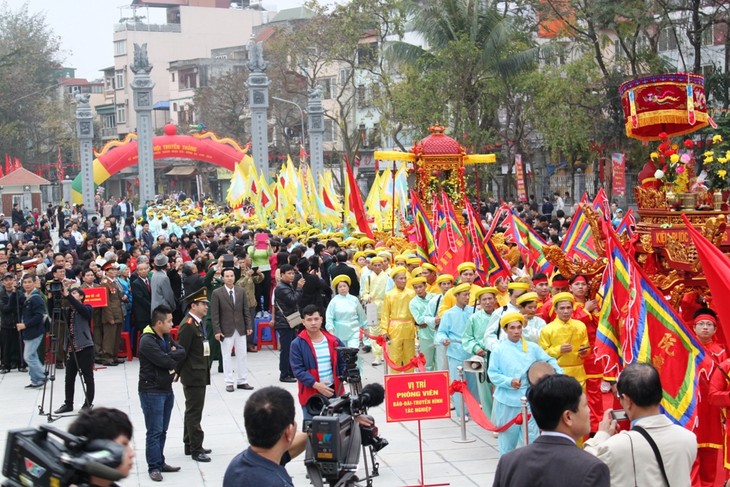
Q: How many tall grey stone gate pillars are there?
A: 4